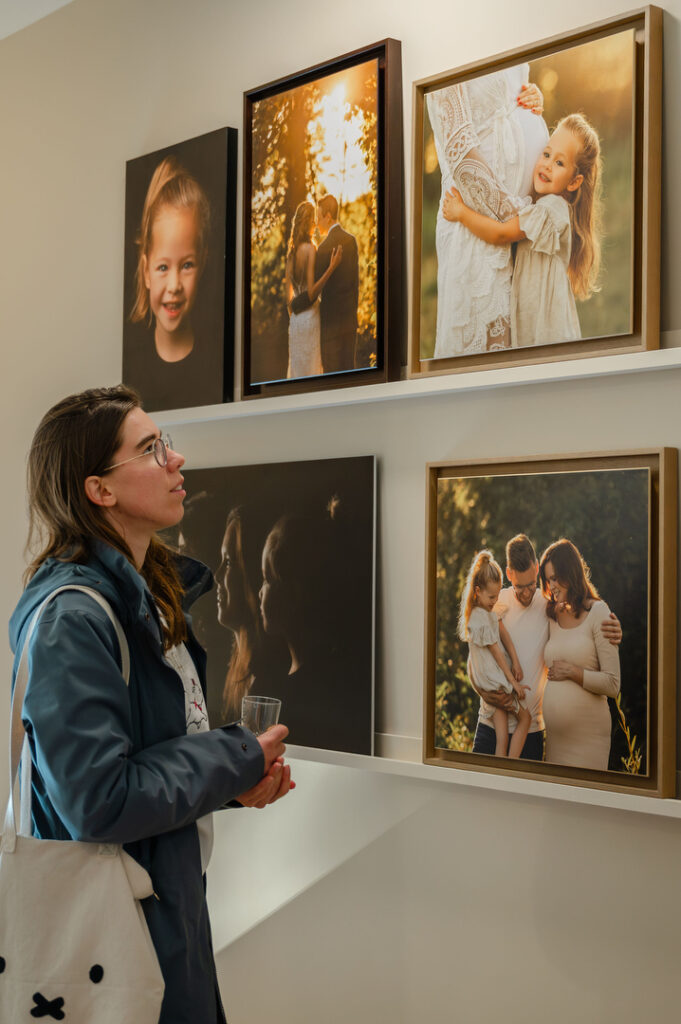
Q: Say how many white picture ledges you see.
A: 2